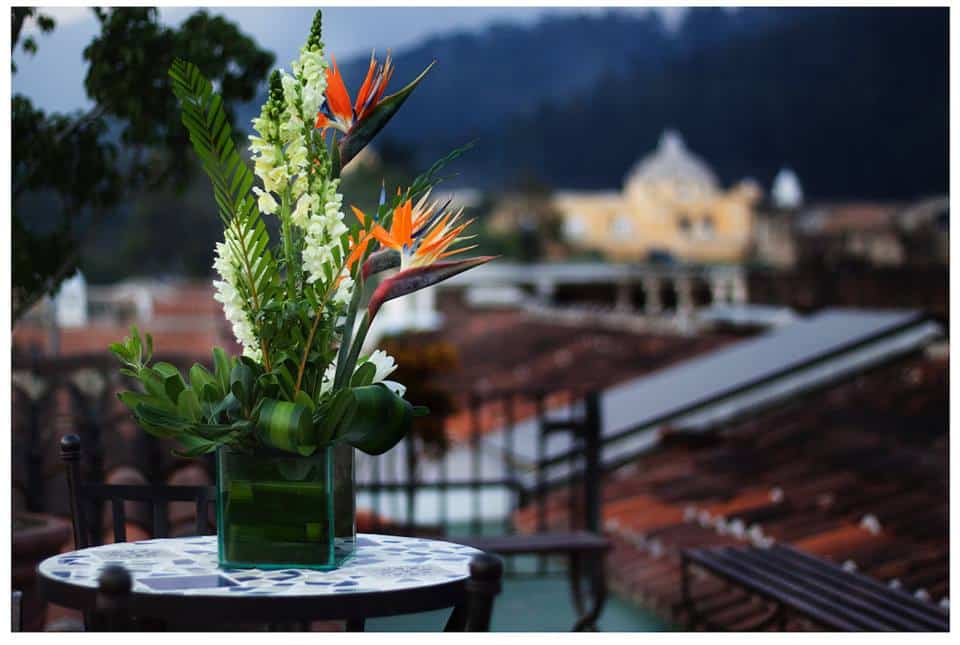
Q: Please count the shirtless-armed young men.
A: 0